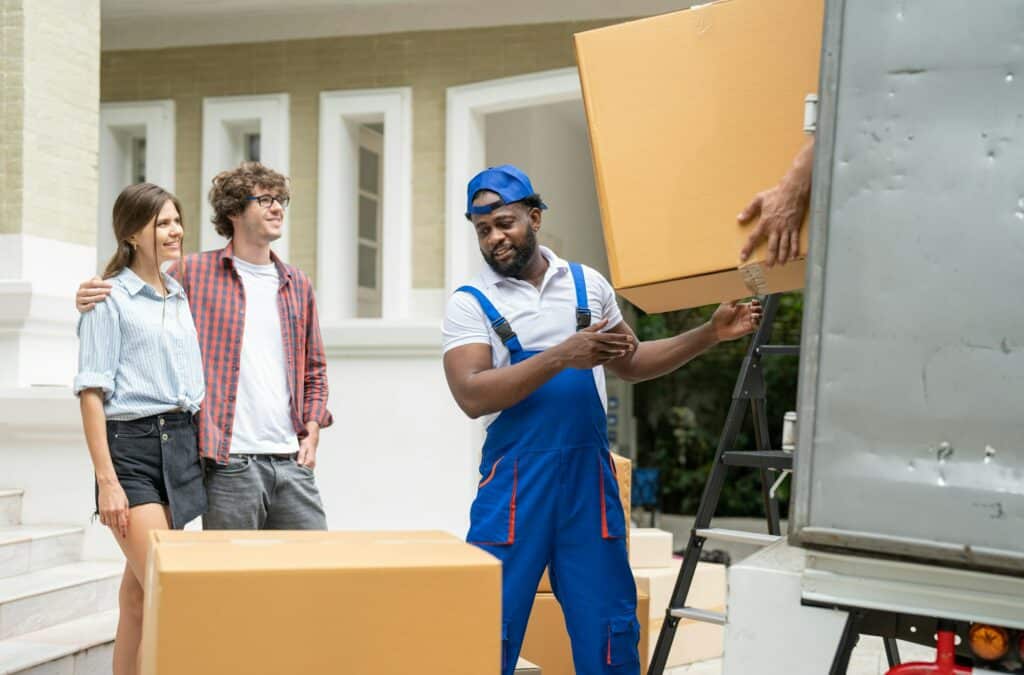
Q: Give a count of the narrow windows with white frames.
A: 3